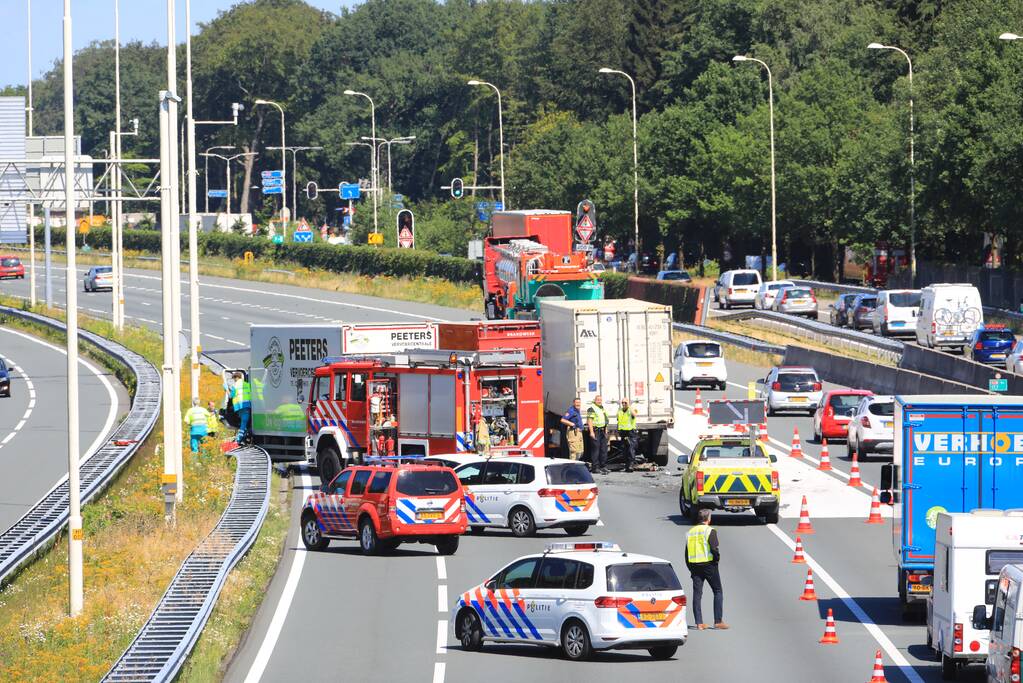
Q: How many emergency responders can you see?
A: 7